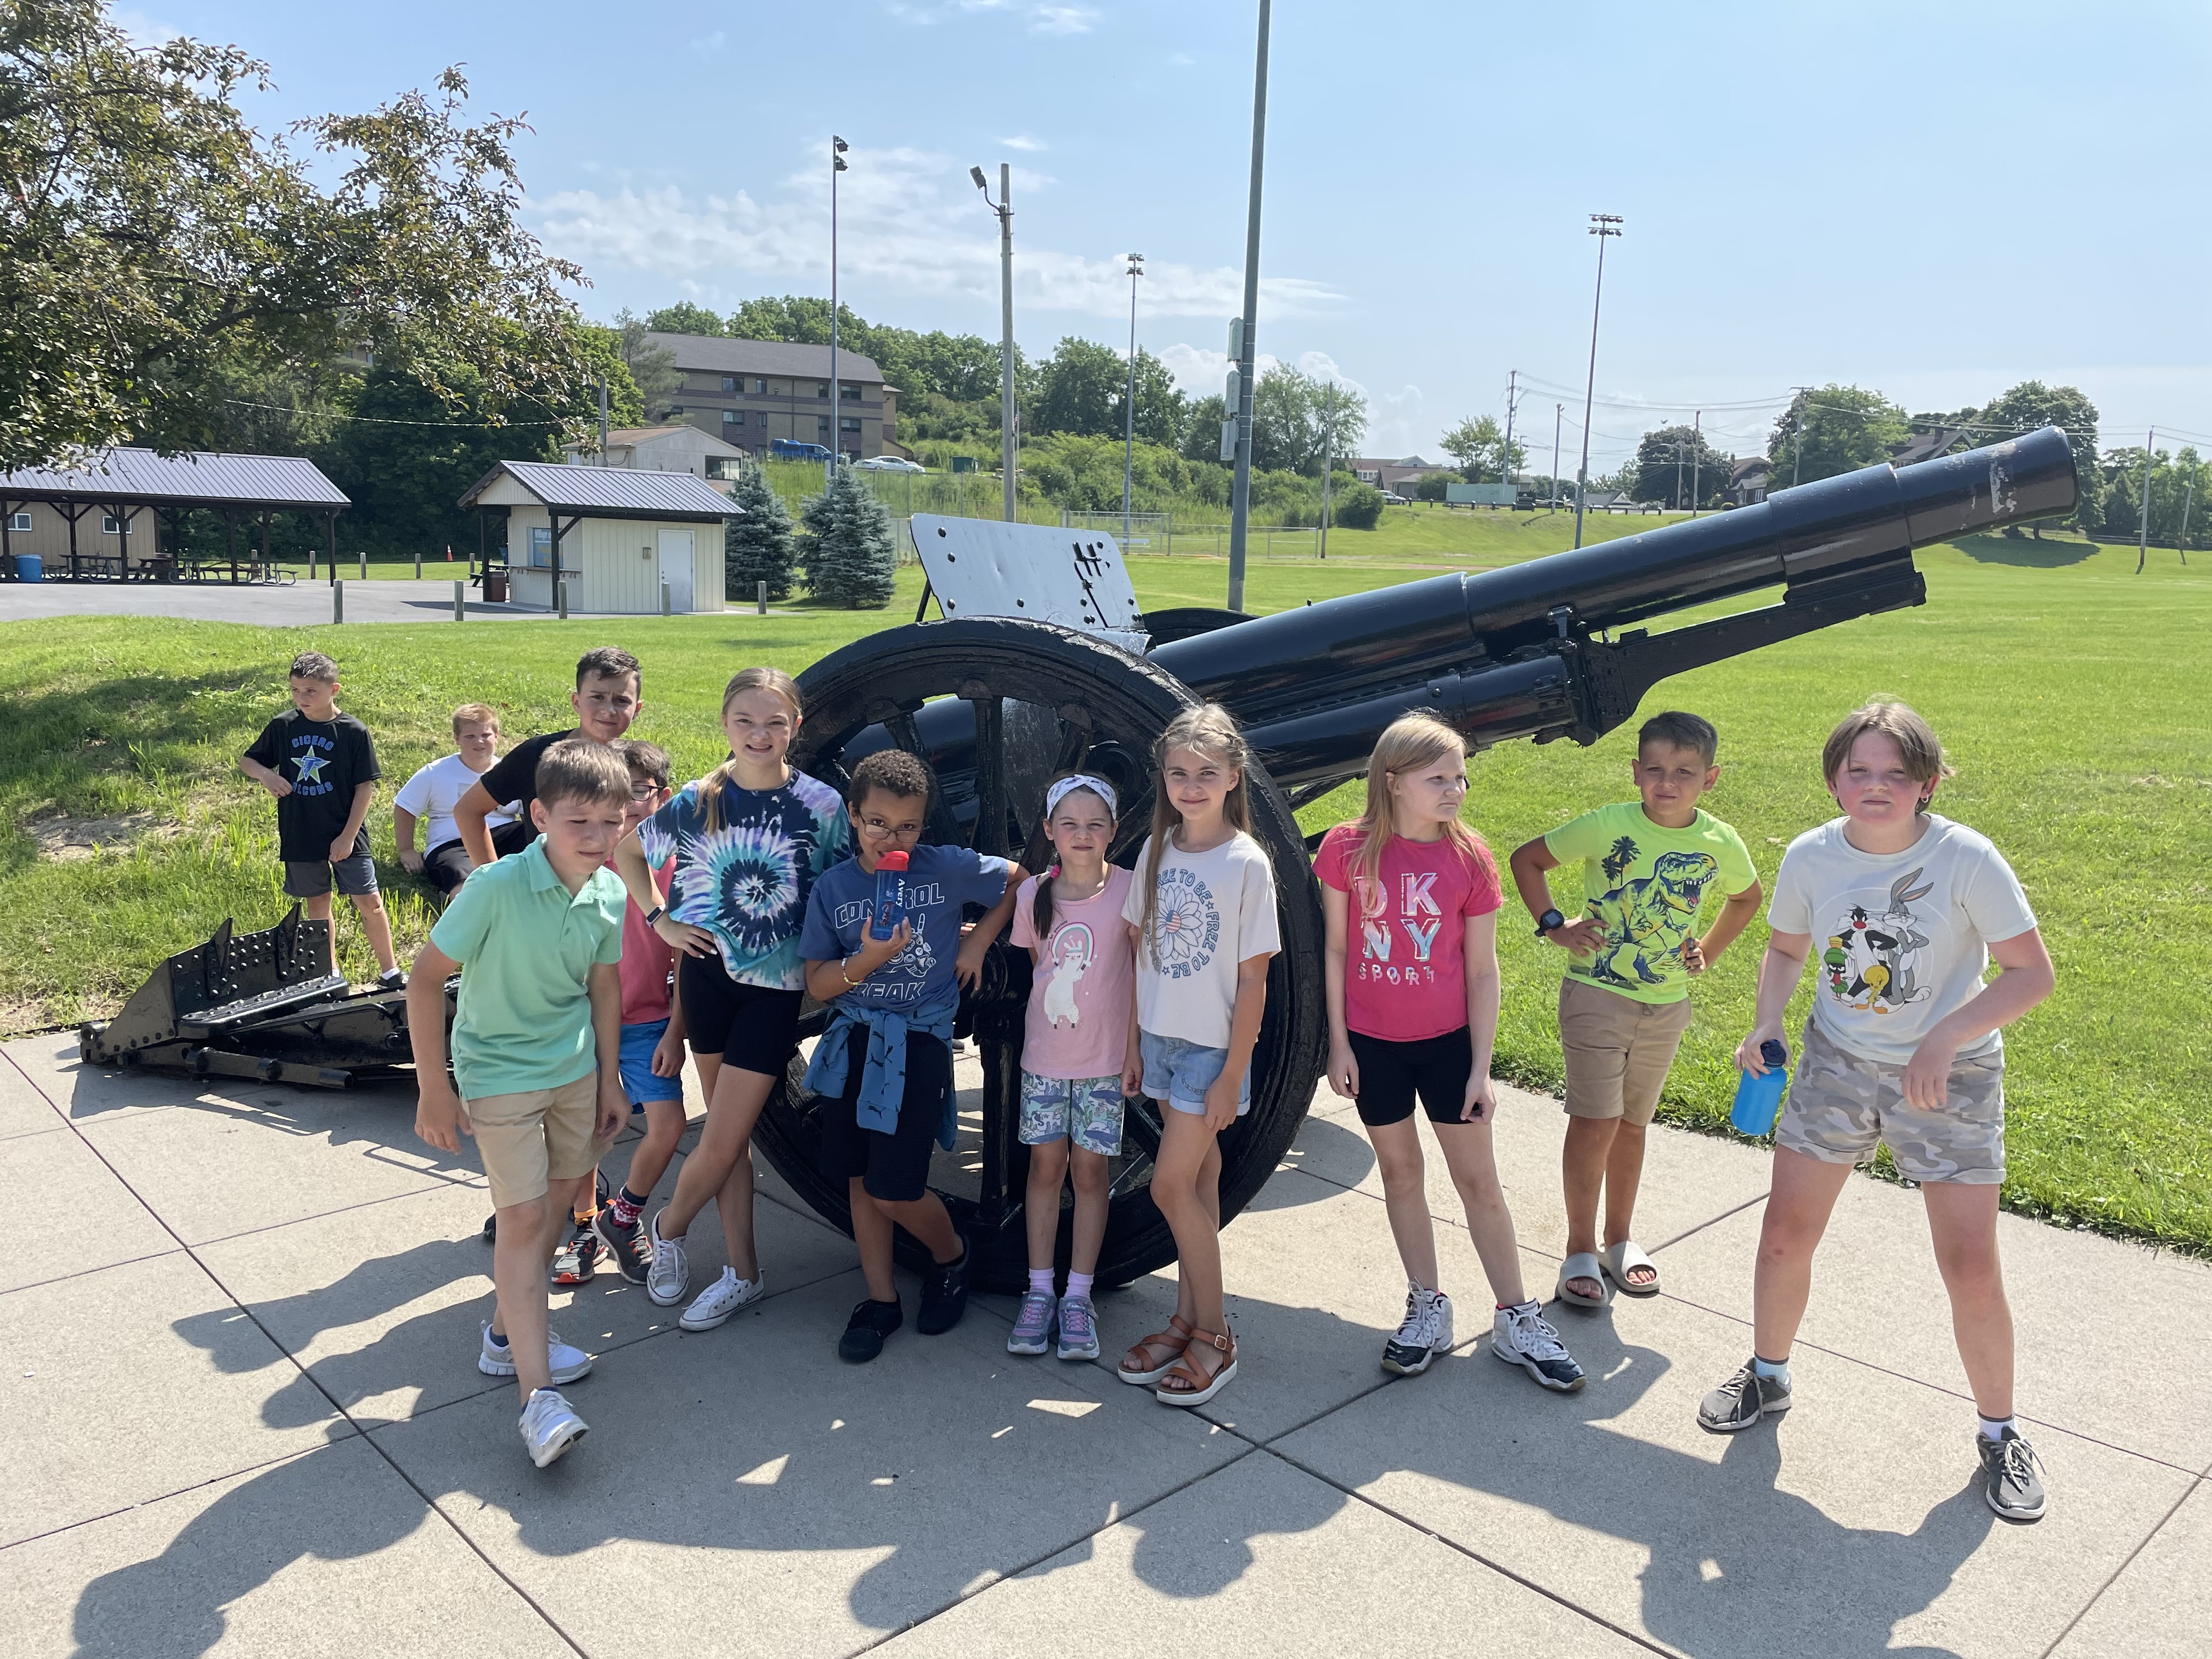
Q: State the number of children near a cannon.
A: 12